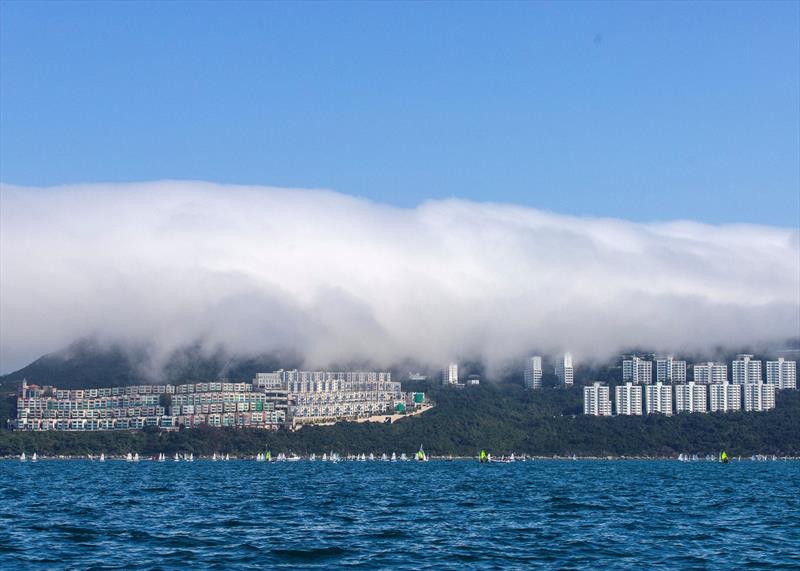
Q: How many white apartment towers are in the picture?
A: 14